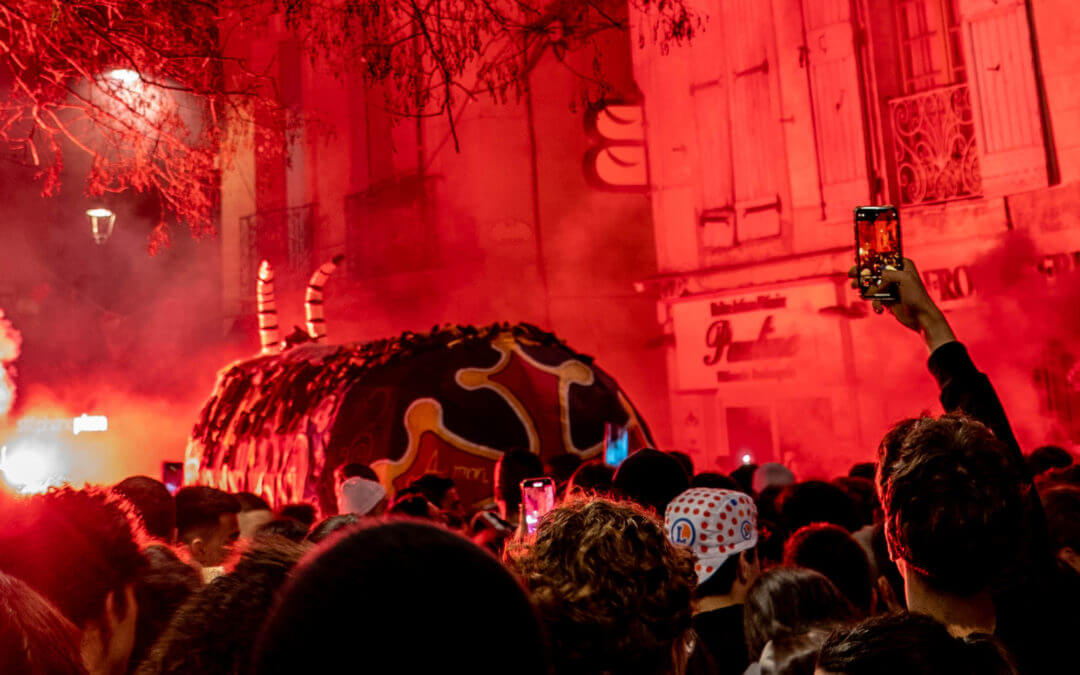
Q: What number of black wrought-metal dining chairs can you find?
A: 0